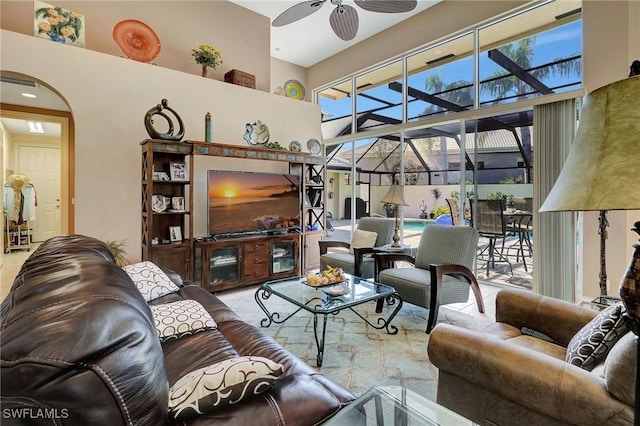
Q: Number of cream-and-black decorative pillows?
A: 4